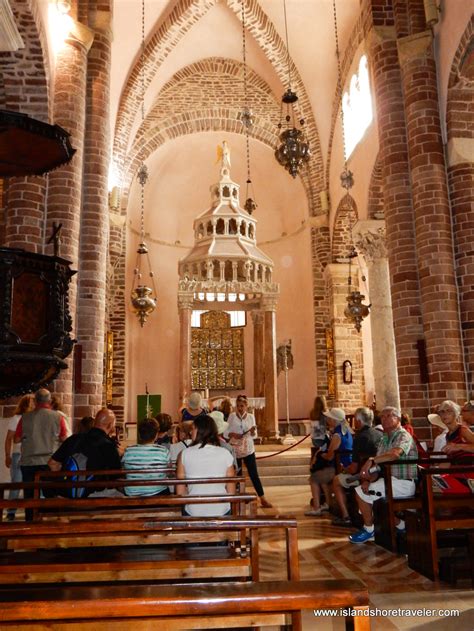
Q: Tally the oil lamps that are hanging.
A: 4